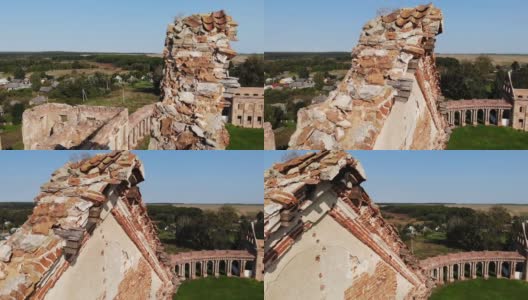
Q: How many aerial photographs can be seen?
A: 4